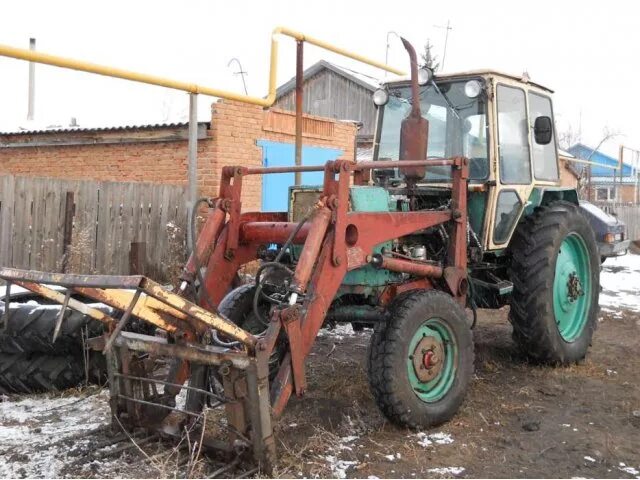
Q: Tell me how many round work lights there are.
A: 3